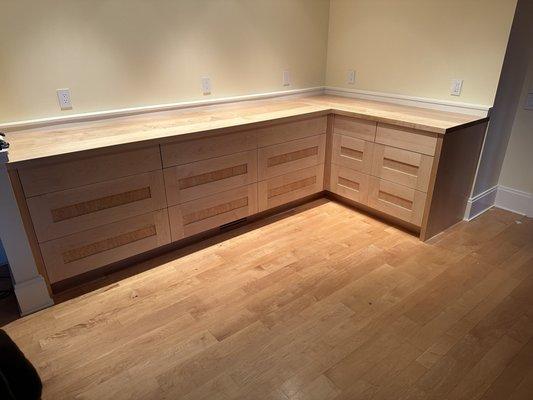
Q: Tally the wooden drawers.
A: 15